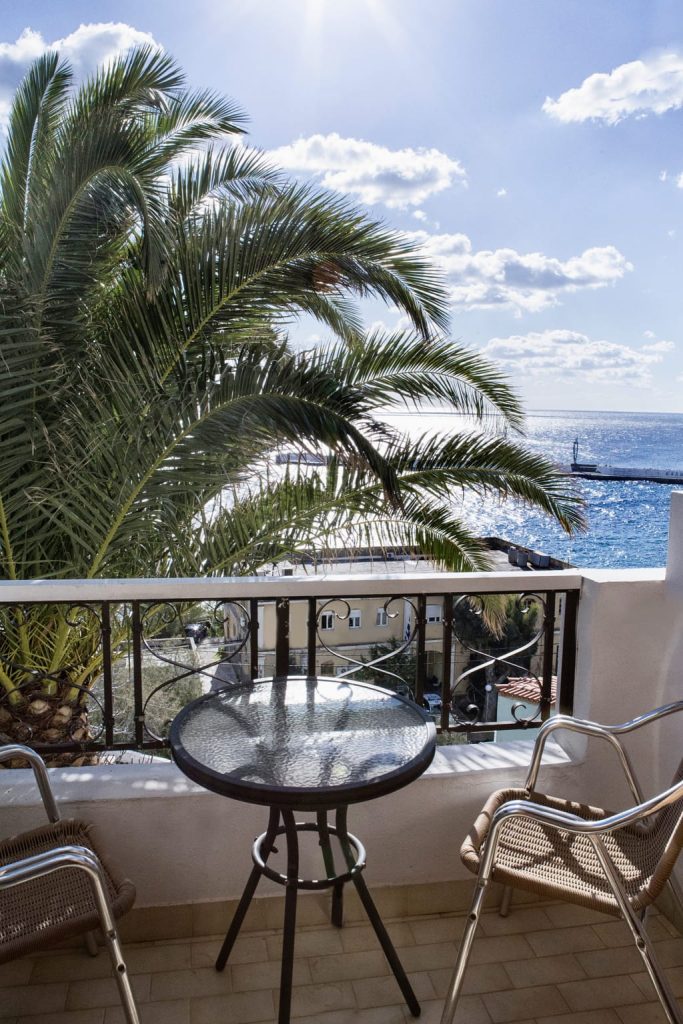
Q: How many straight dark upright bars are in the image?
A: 9